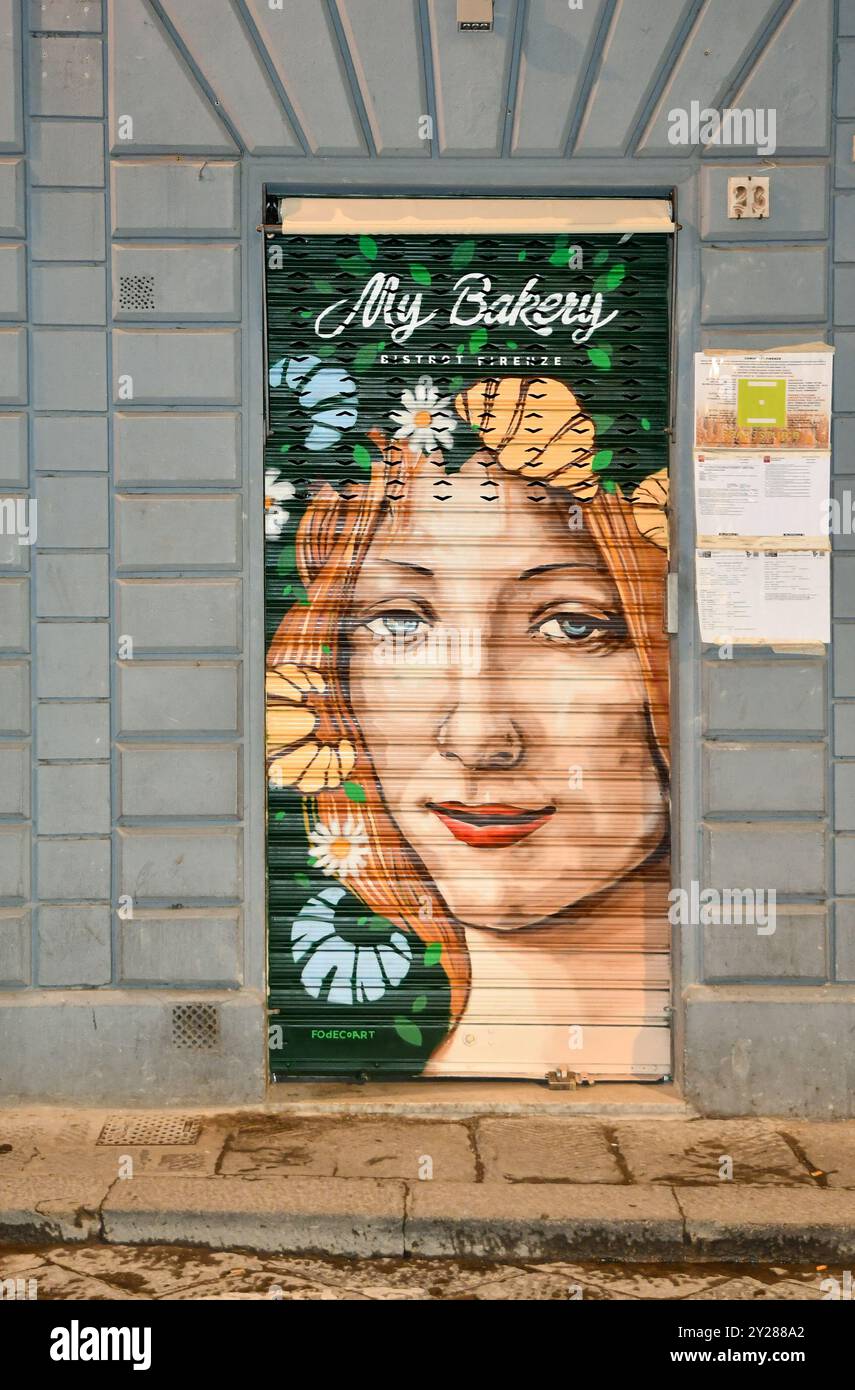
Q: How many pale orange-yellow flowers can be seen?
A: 3